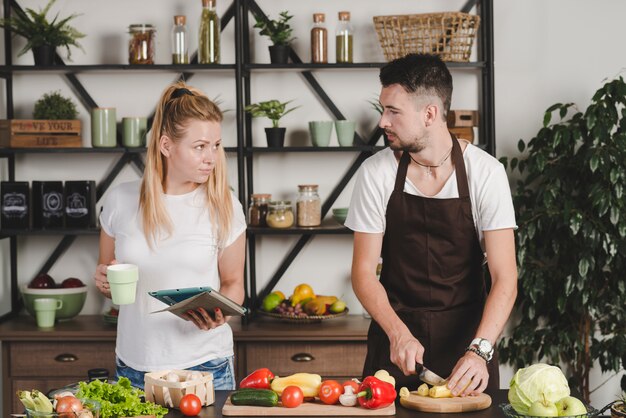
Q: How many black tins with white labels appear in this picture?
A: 3